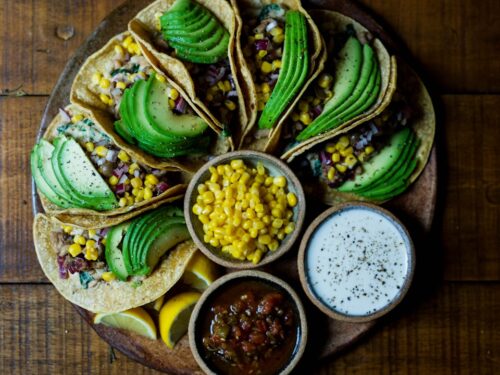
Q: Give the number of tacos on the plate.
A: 7